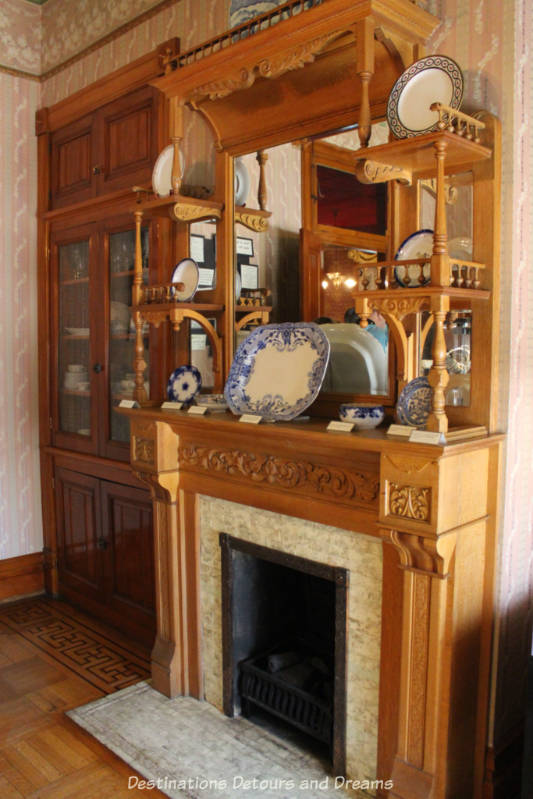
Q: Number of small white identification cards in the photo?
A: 7